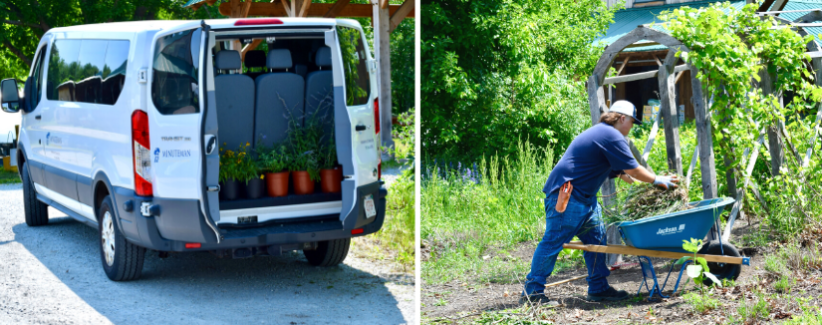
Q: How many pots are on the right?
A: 0